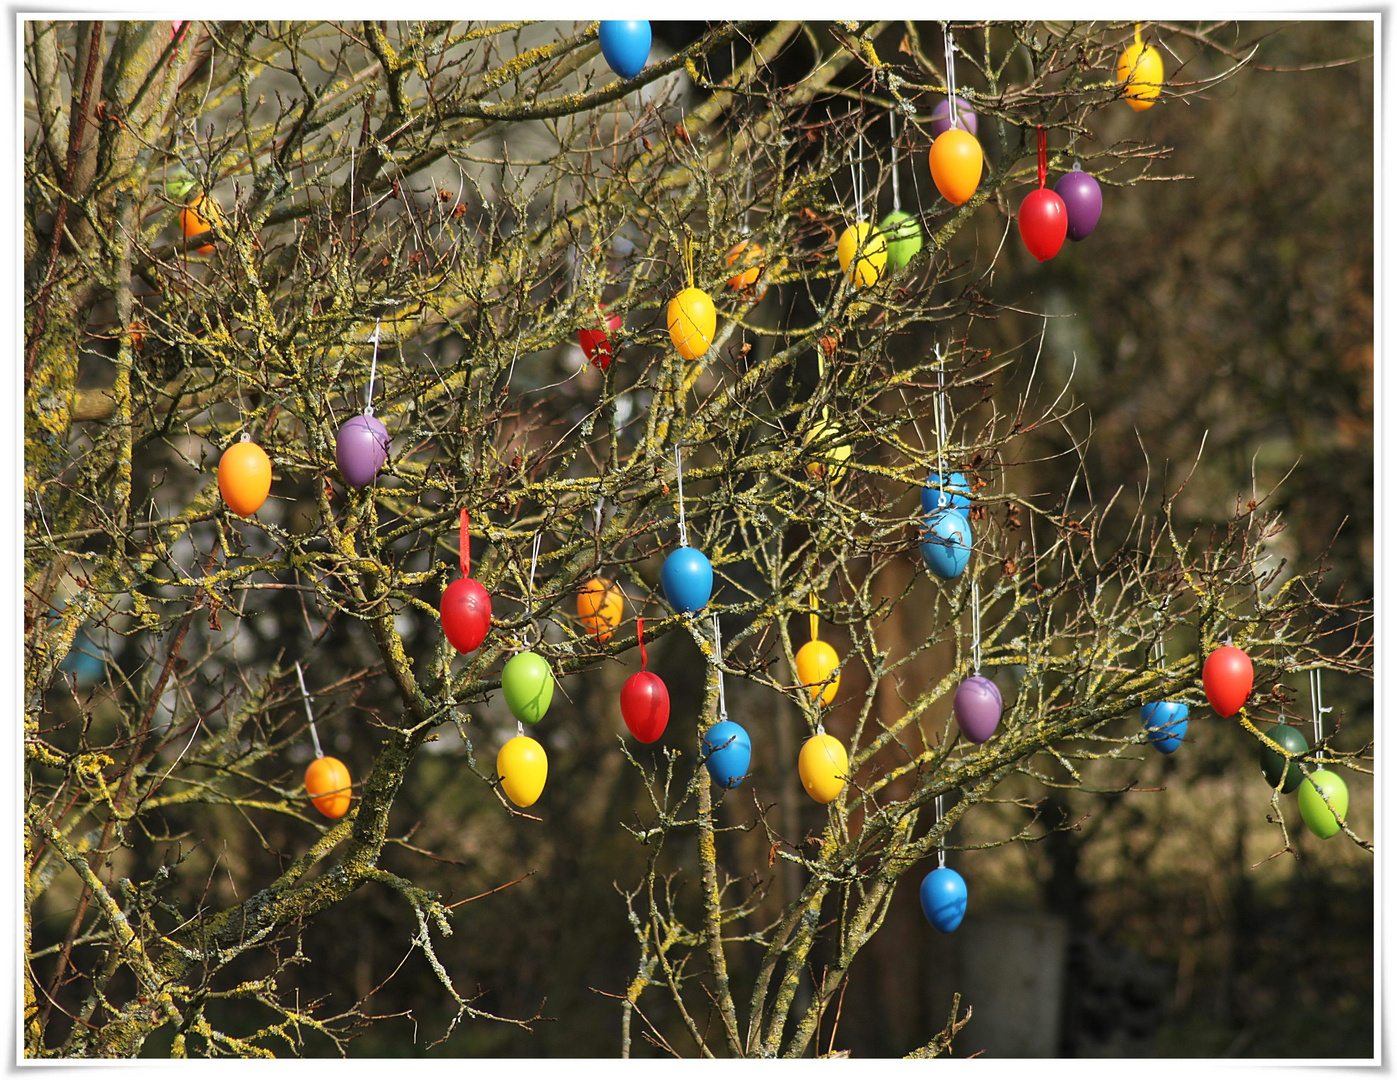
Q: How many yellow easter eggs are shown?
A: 7